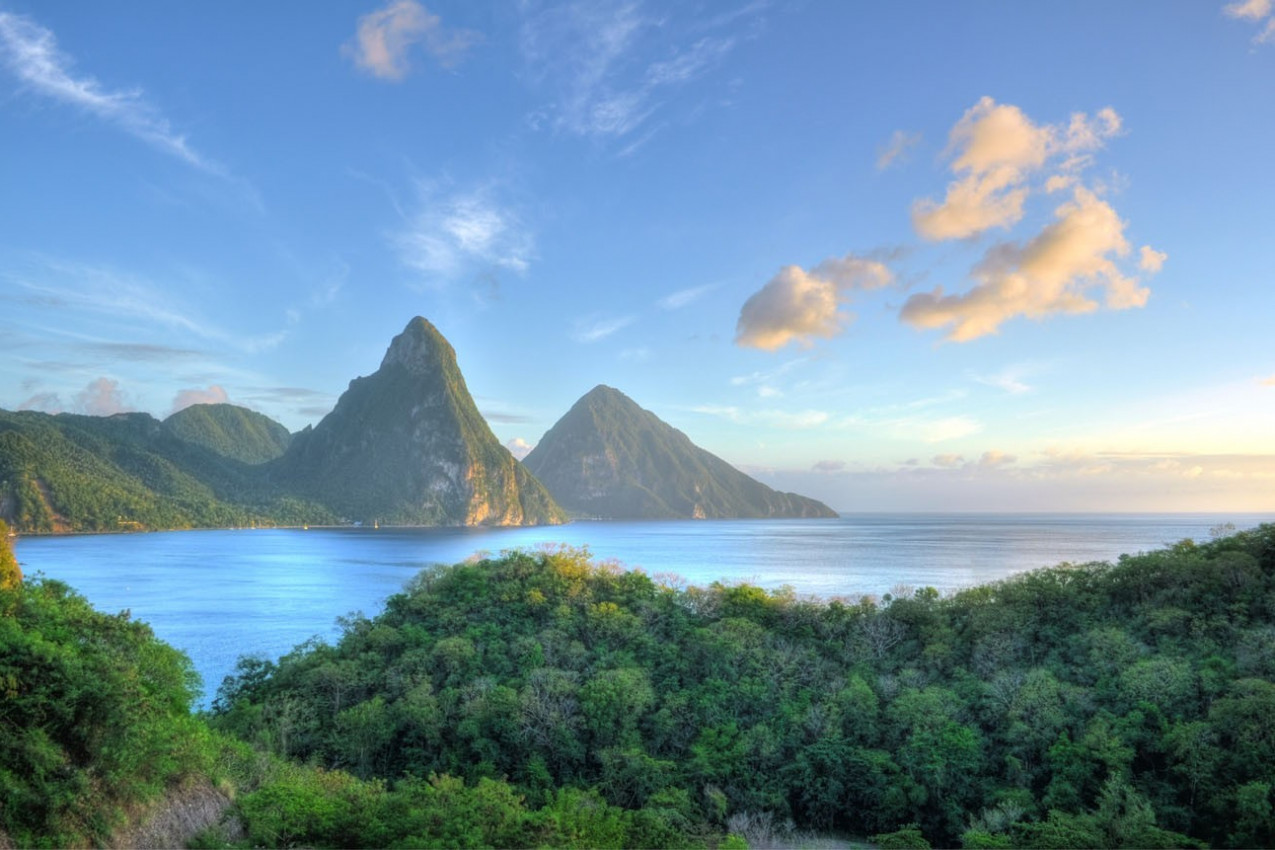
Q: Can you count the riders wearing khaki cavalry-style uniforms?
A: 0